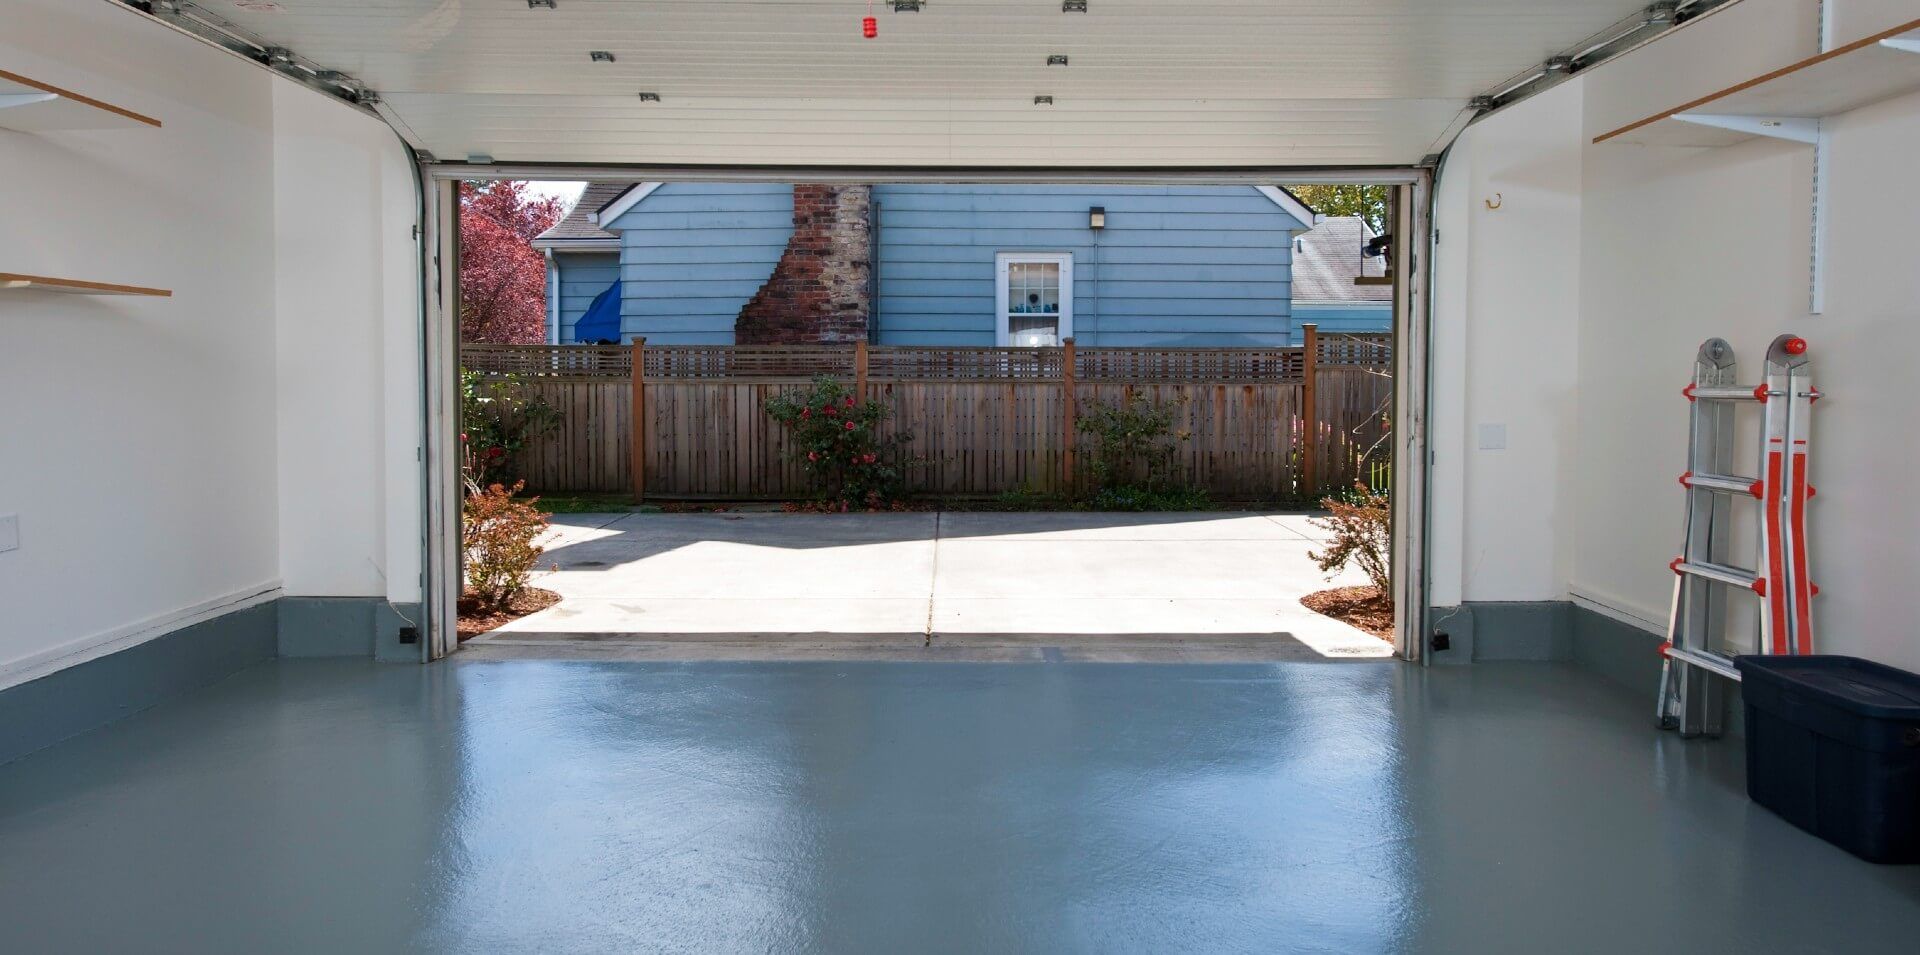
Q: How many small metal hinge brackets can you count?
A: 7